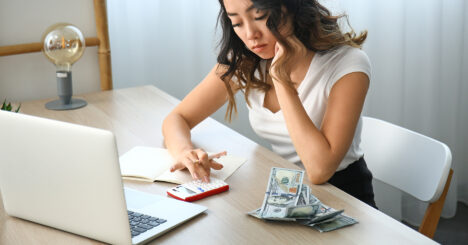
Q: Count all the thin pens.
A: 1